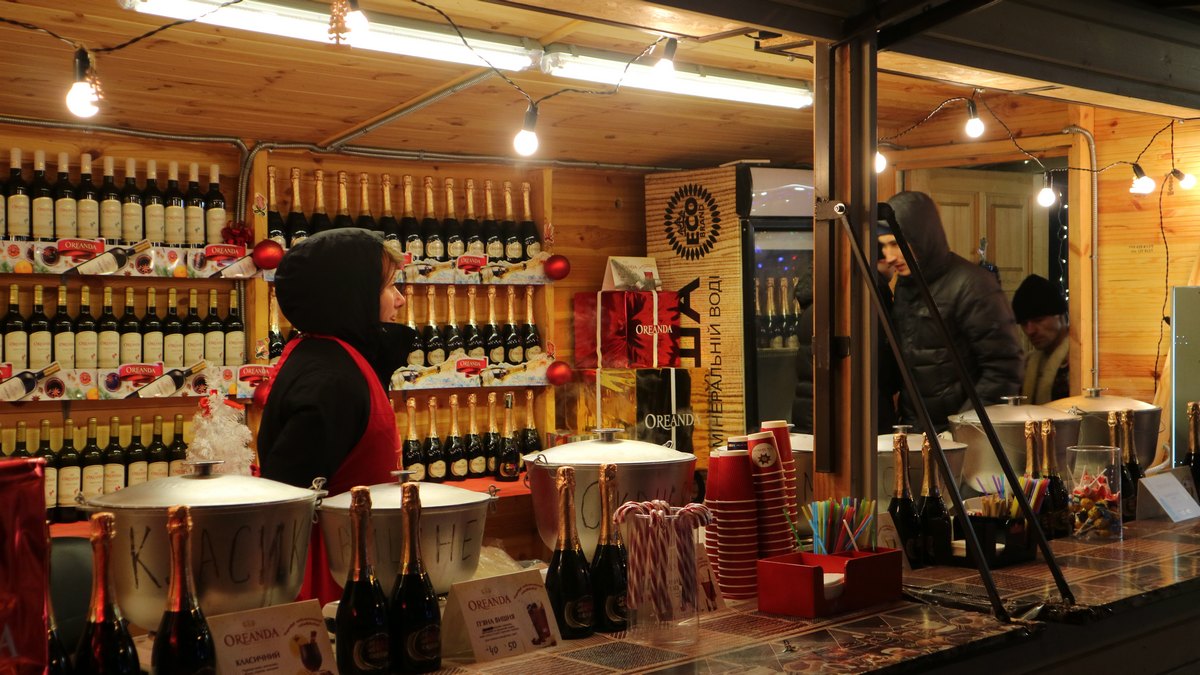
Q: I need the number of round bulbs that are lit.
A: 9